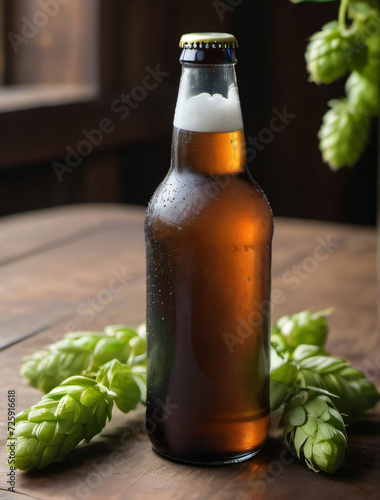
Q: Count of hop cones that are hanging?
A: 3